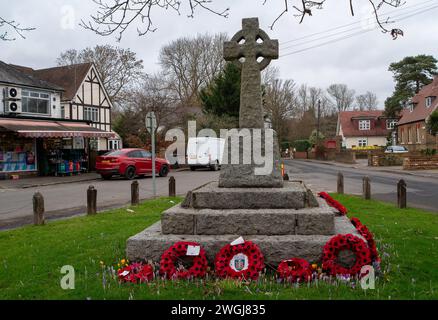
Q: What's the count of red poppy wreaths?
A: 7